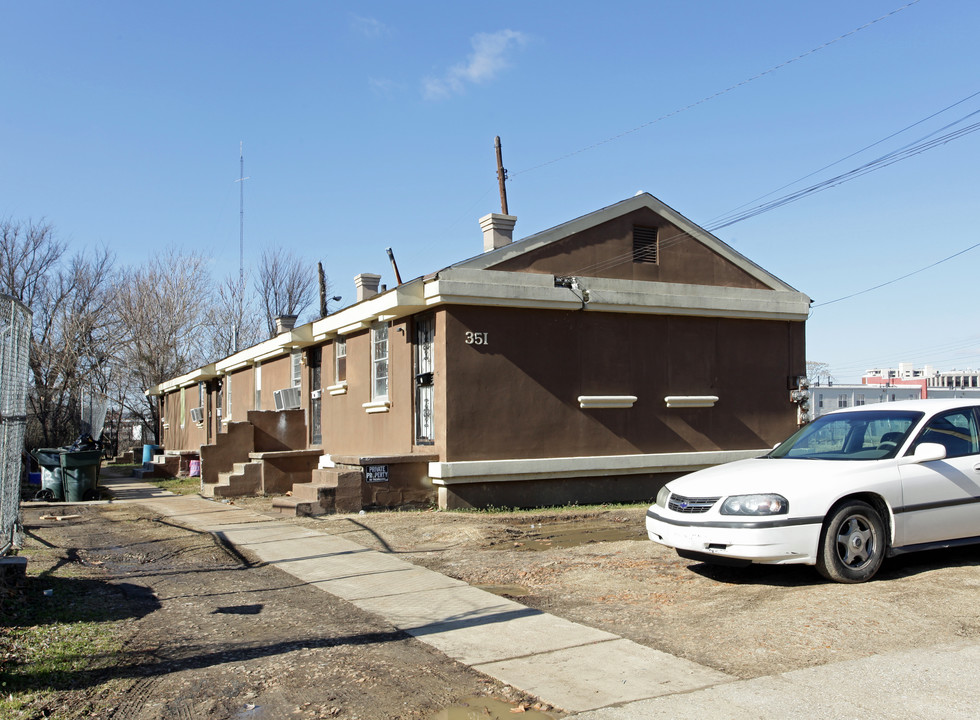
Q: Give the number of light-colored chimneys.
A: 3